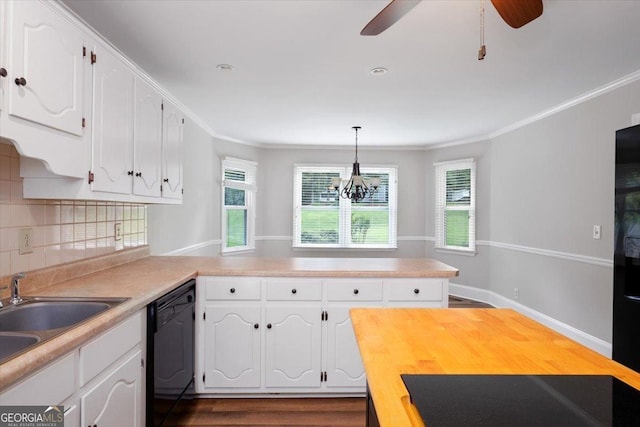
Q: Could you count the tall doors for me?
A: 3